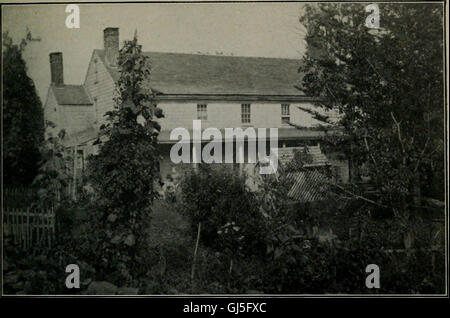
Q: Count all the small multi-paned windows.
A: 3